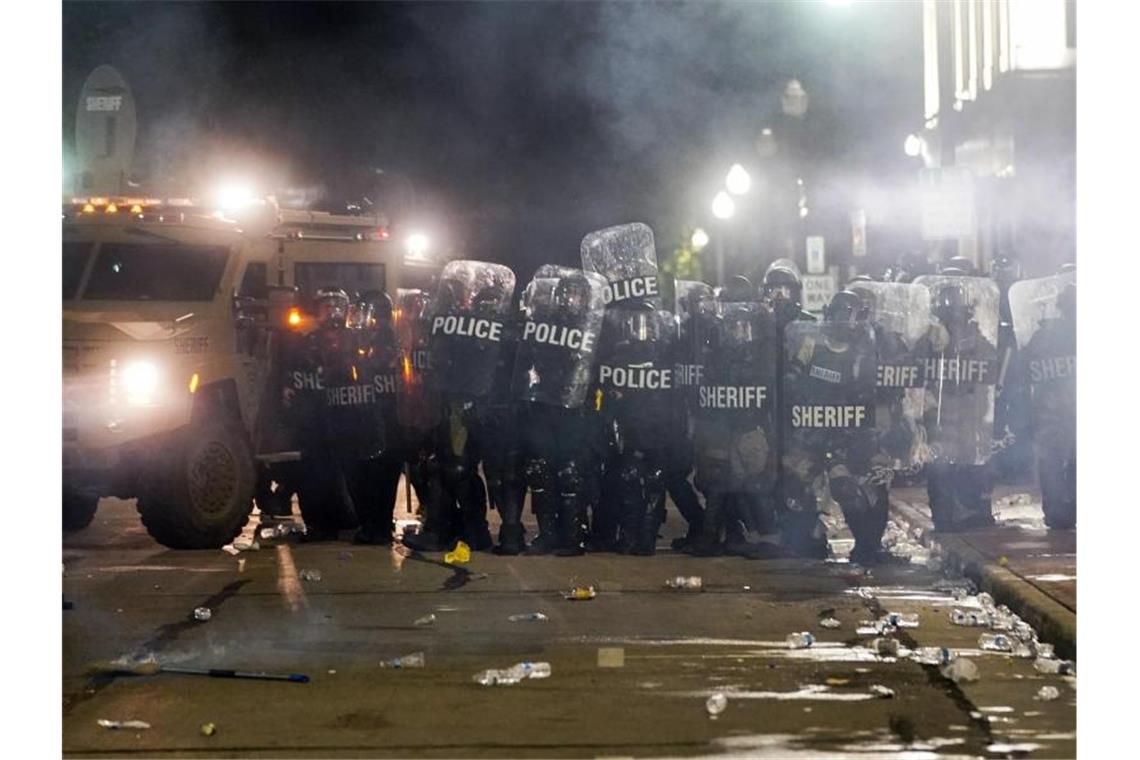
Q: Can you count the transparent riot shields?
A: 14